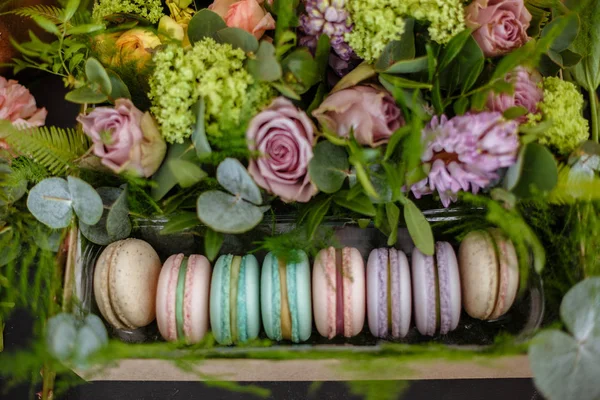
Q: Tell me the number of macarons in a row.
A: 8